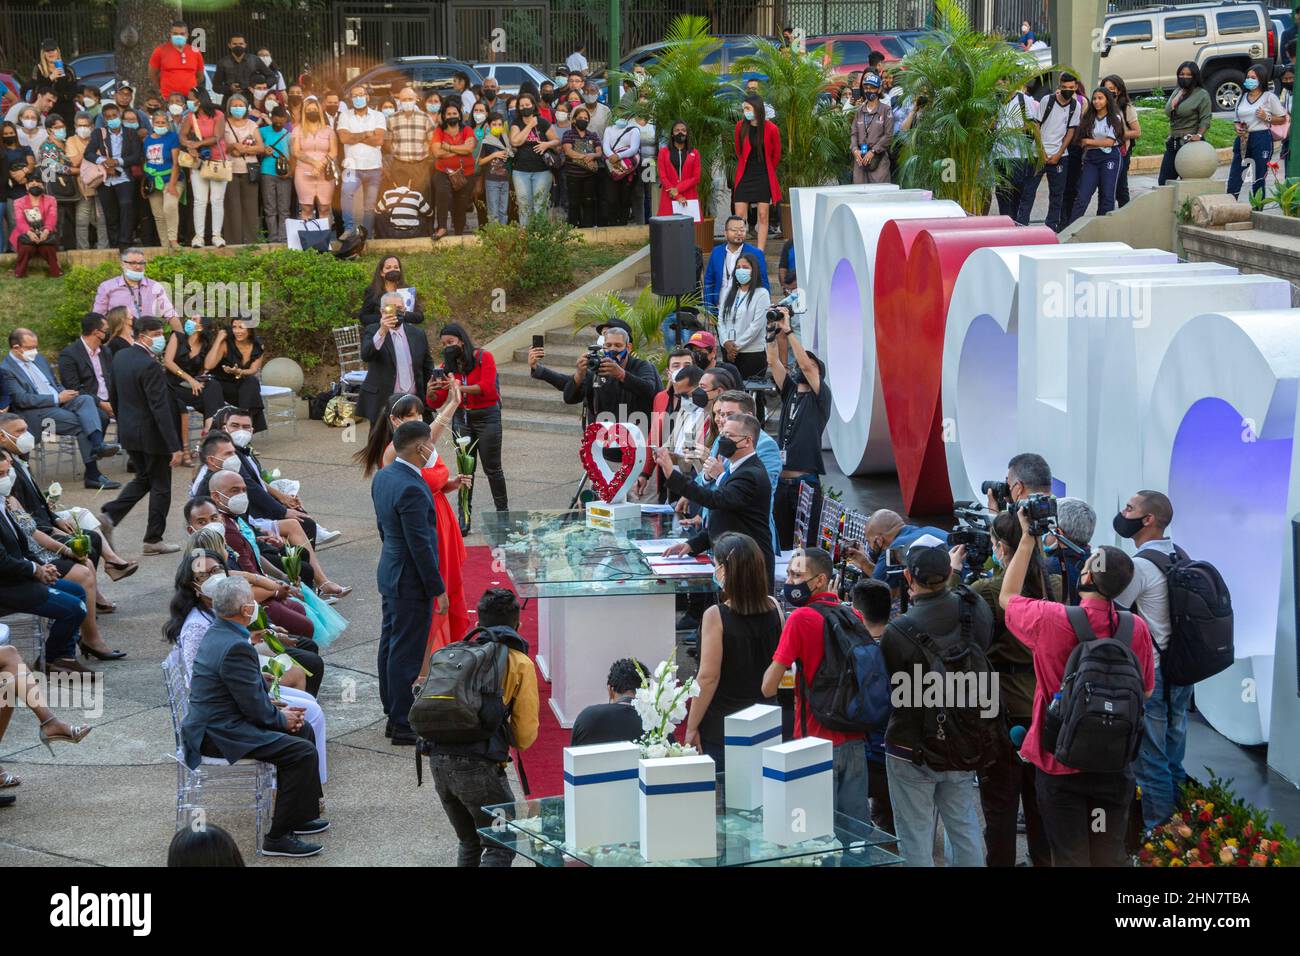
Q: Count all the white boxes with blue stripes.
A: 4